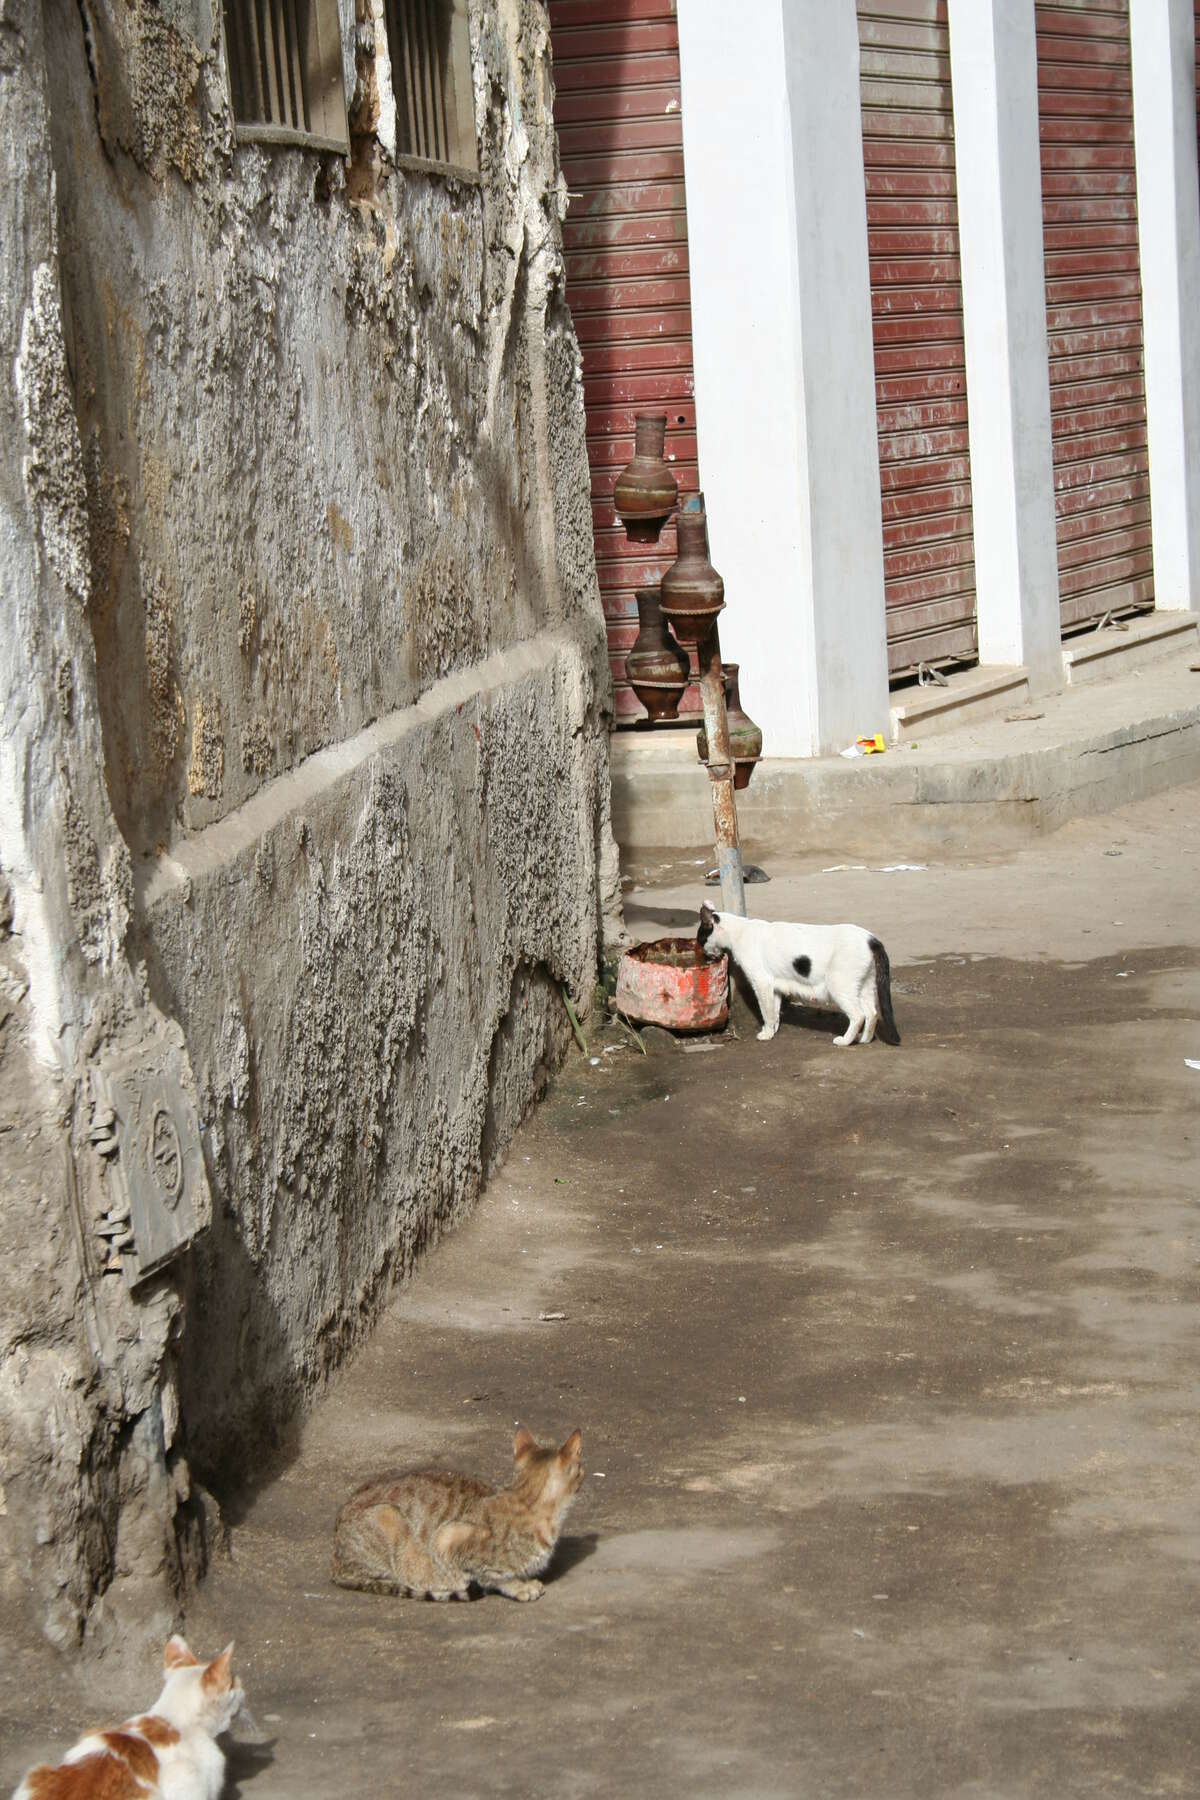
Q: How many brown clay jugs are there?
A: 4